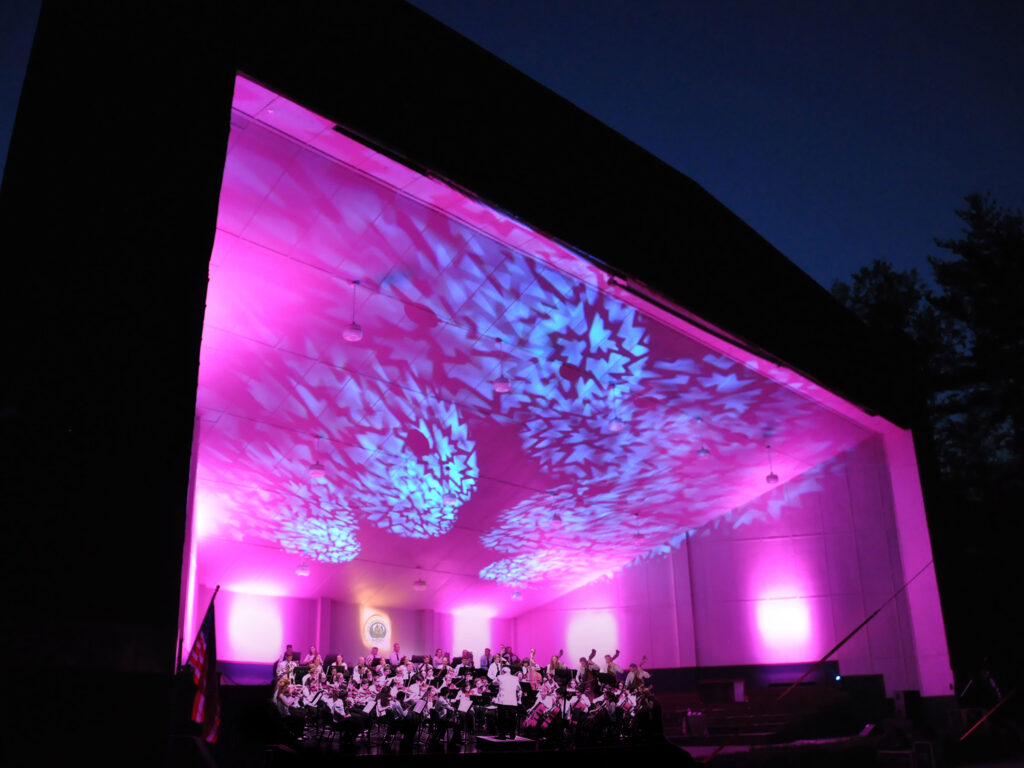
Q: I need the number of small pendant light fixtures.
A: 12